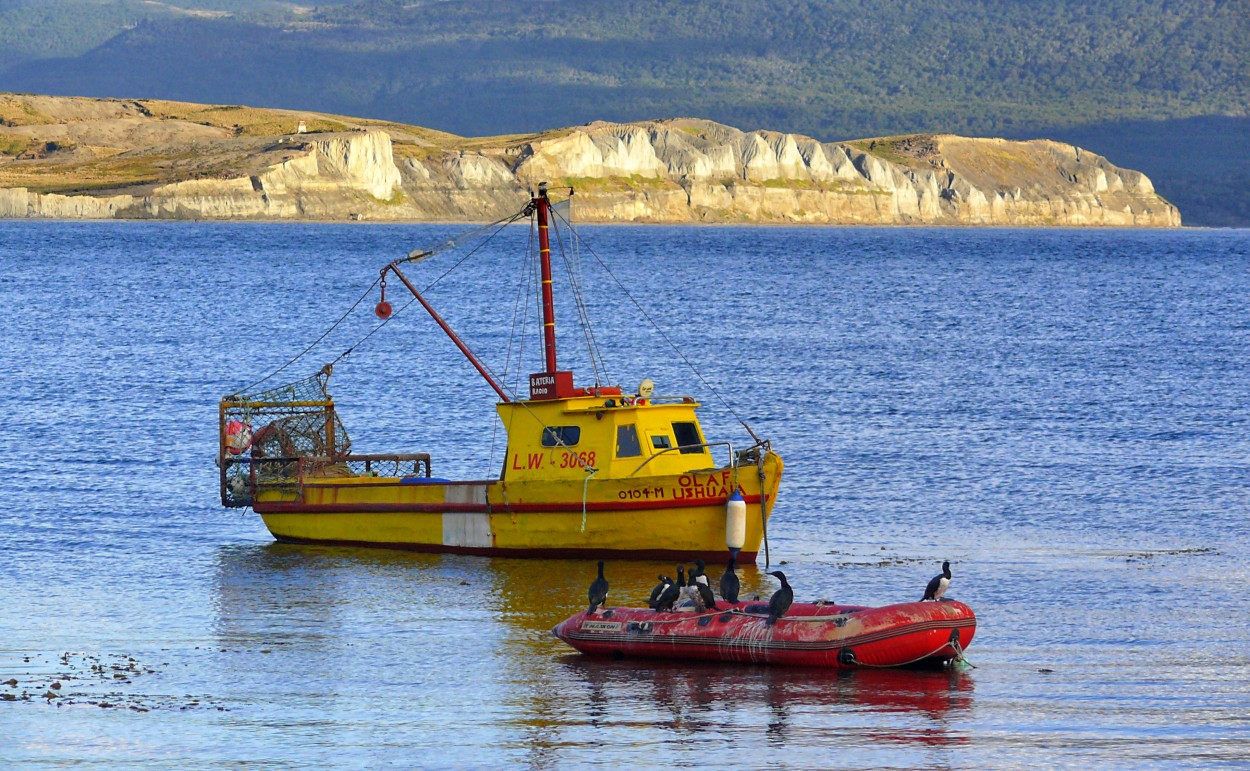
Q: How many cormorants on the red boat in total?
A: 8